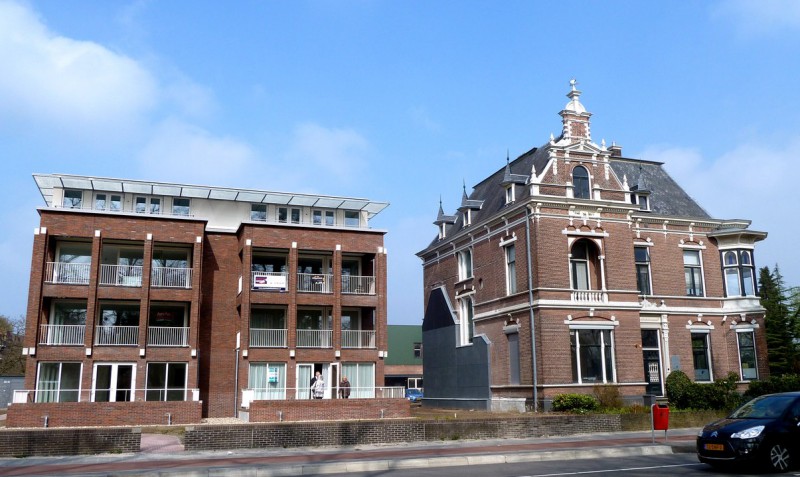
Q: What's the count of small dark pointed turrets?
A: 4